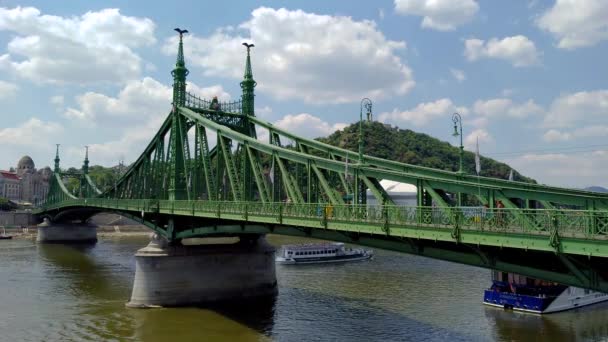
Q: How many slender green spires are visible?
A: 4